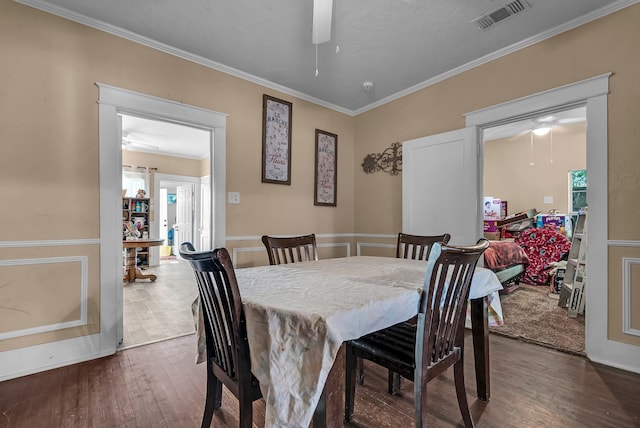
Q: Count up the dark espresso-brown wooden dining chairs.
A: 4